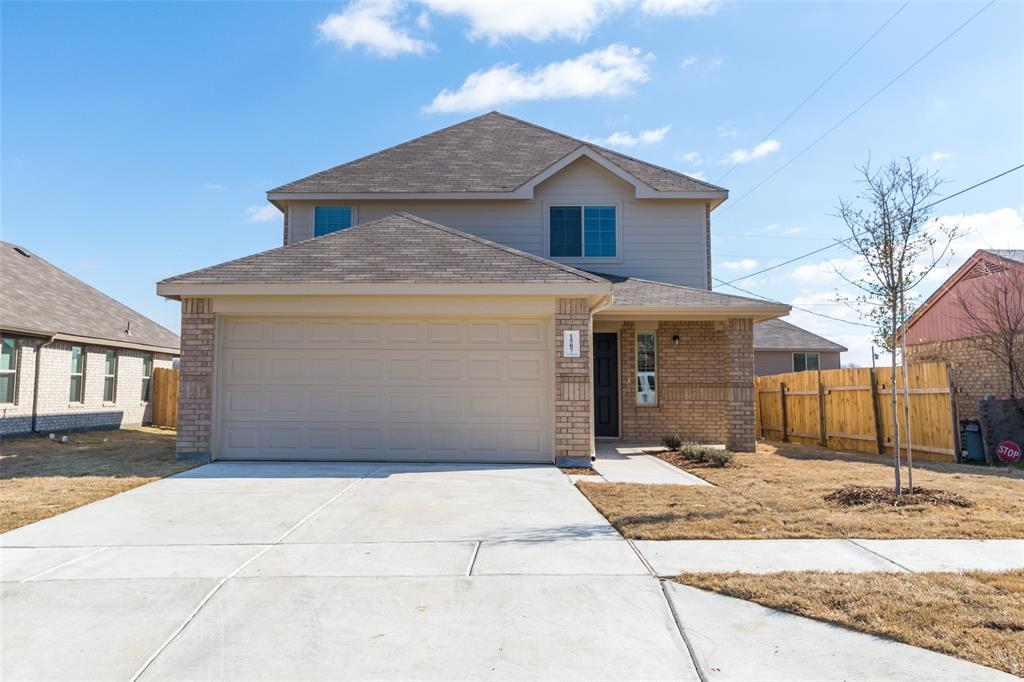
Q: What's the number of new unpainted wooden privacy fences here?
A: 2